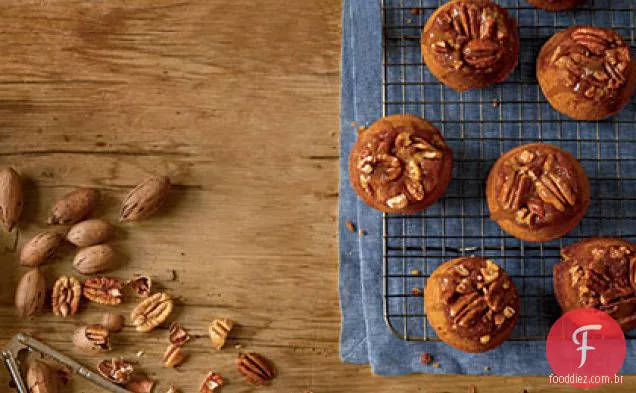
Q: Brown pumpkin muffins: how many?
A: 7